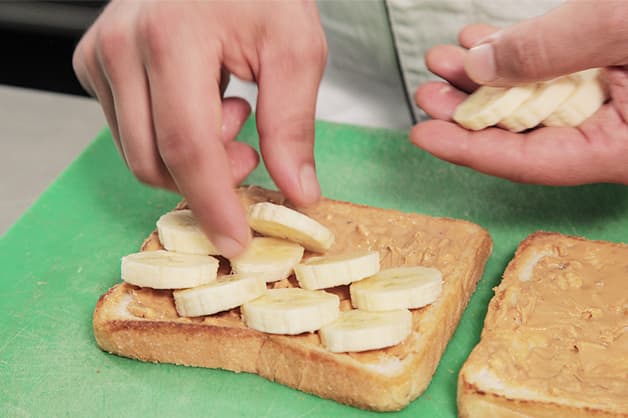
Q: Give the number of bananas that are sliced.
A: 12